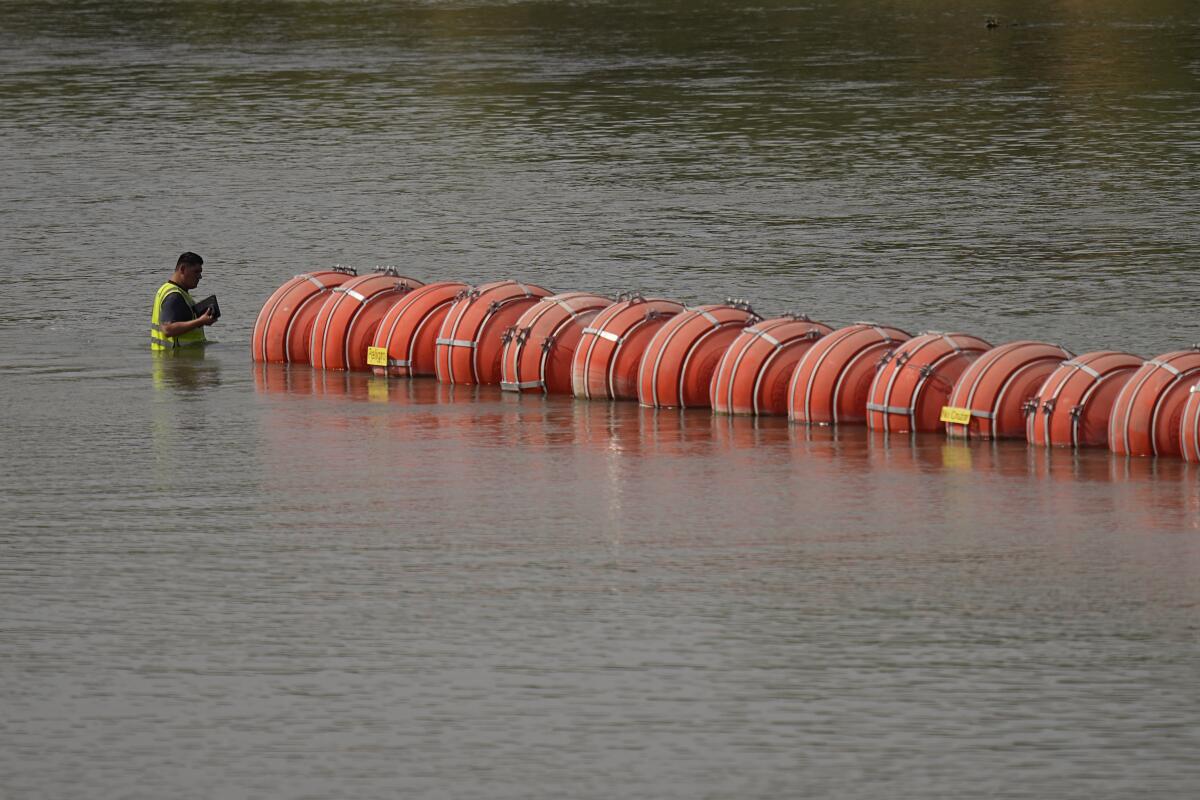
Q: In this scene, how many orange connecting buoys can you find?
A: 14